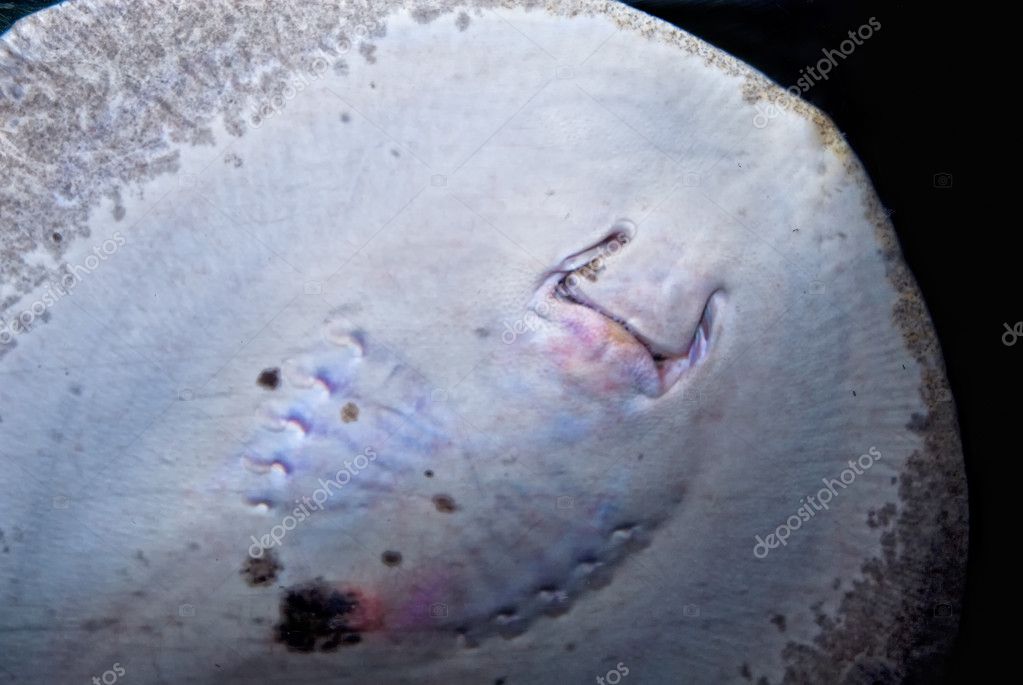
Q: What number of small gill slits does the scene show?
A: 10